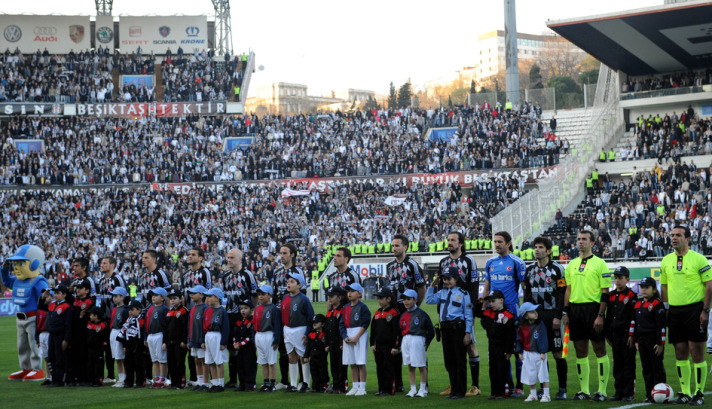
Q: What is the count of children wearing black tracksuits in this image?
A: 12